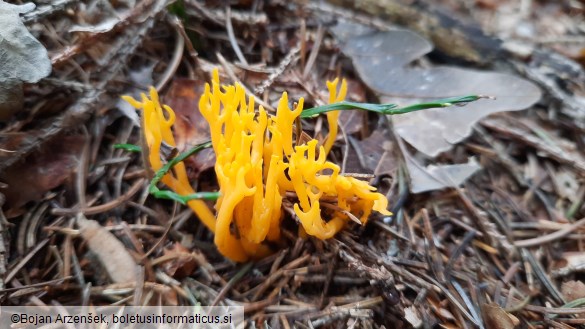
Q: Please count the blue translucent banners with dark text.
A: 0